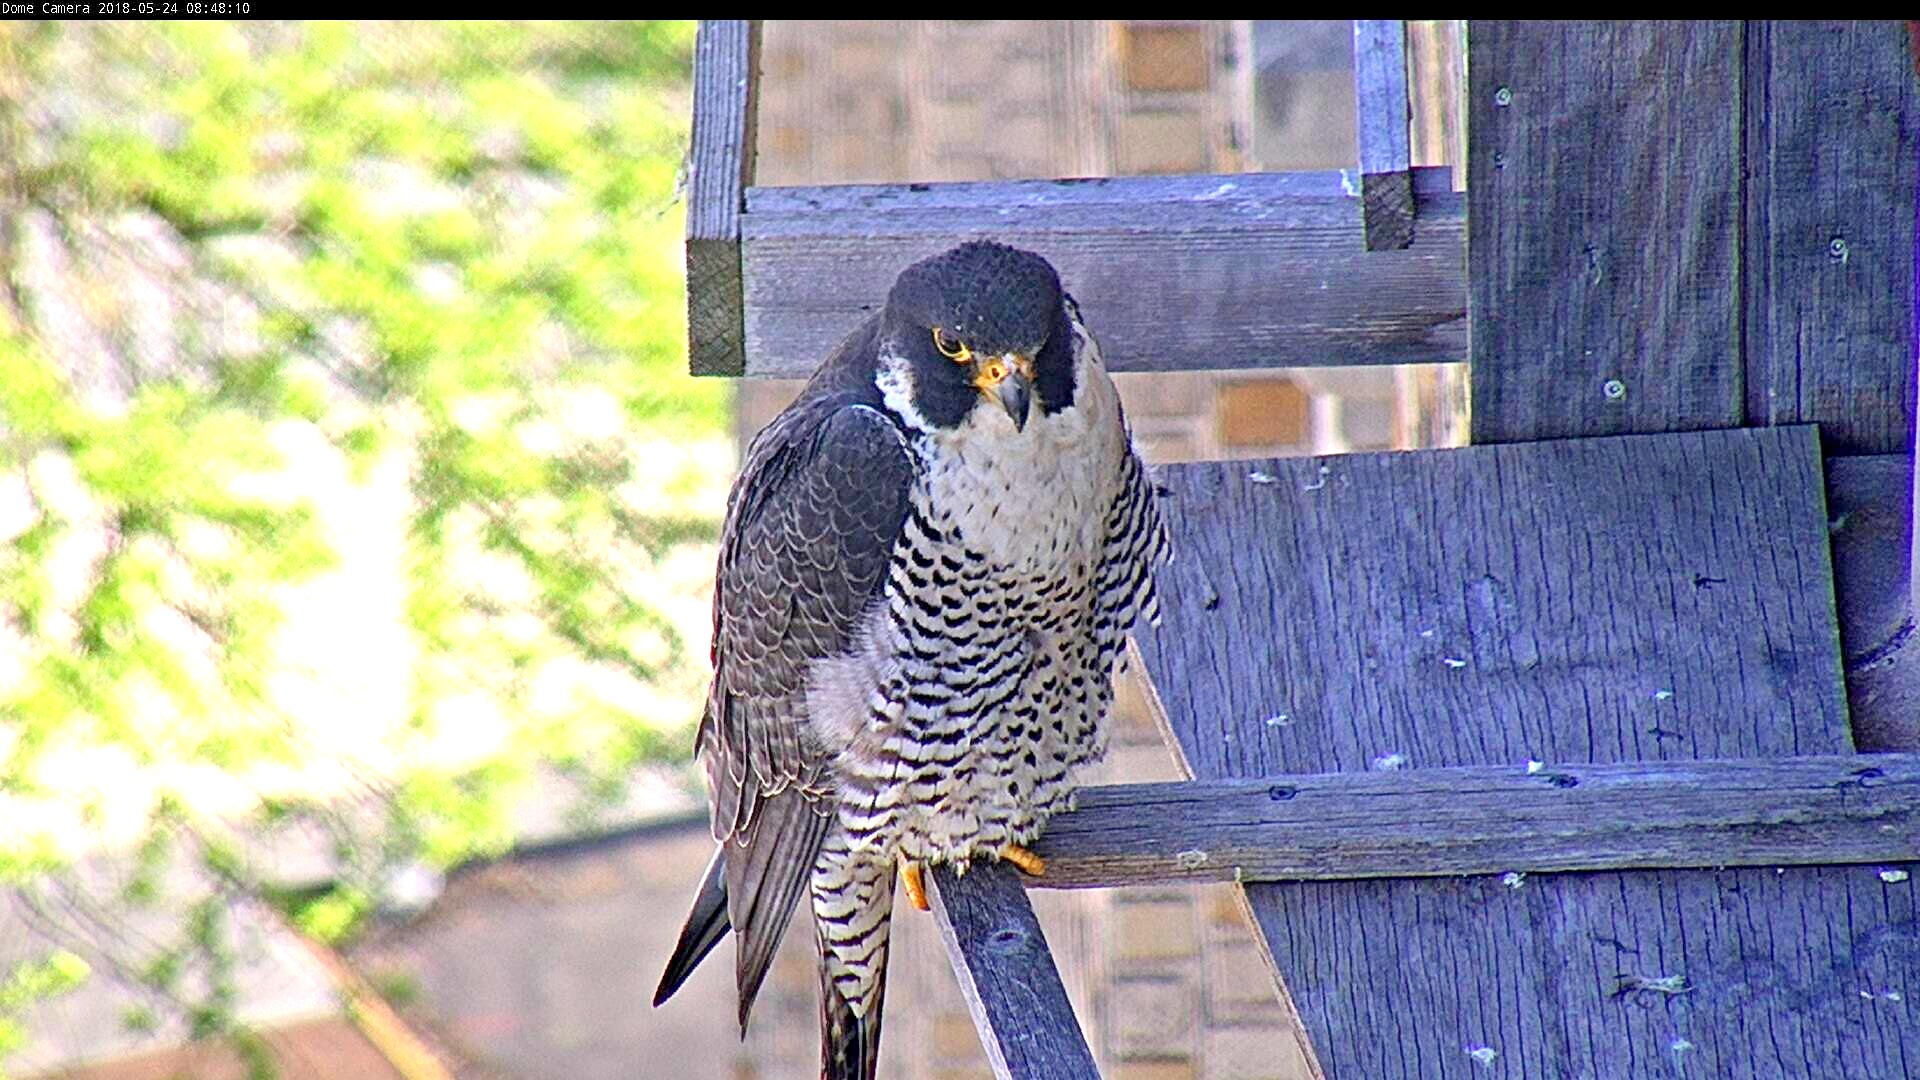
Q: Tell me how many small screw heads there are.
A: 3